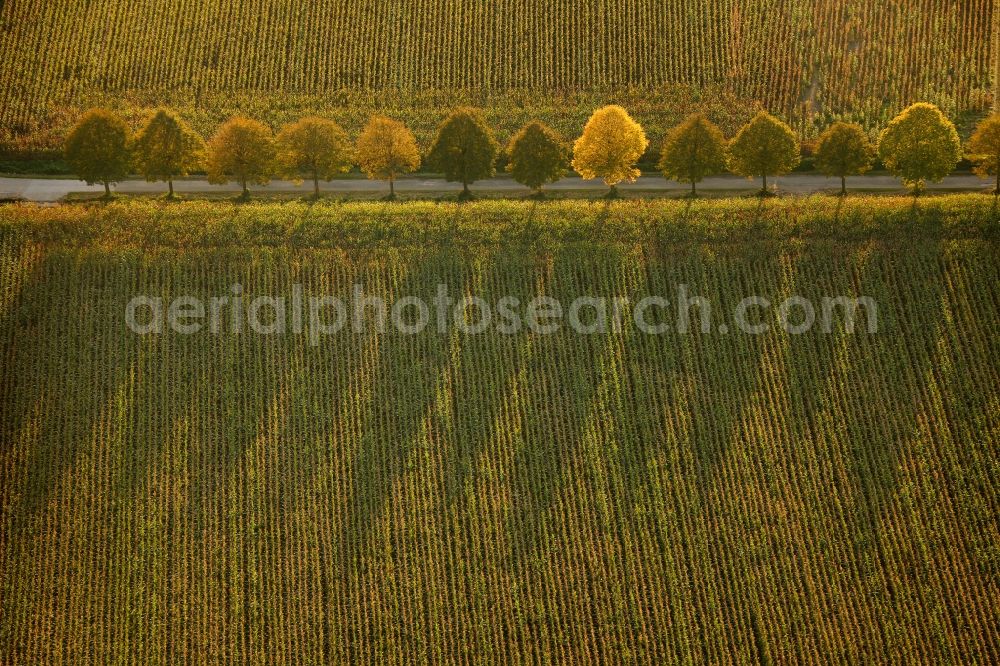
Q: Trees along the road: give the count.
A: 13